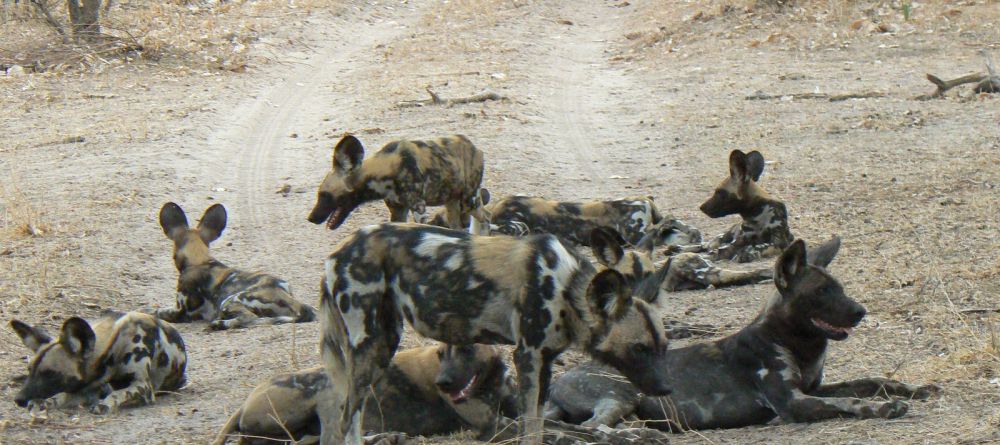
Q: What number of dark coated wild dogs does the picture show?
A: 1